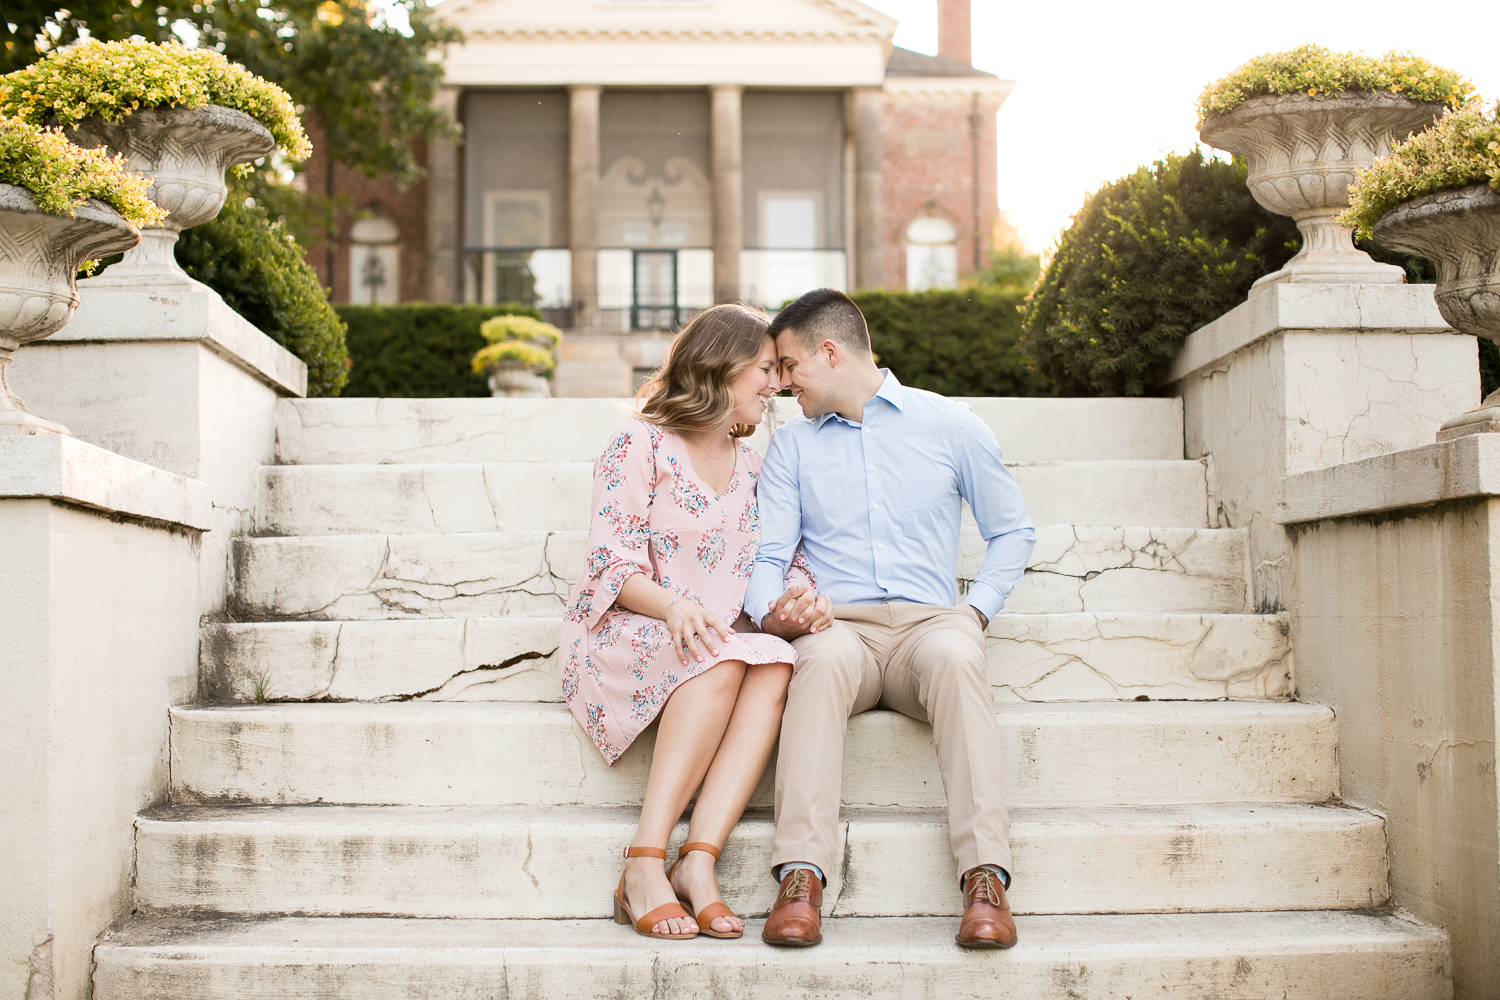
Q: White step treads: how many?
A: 7